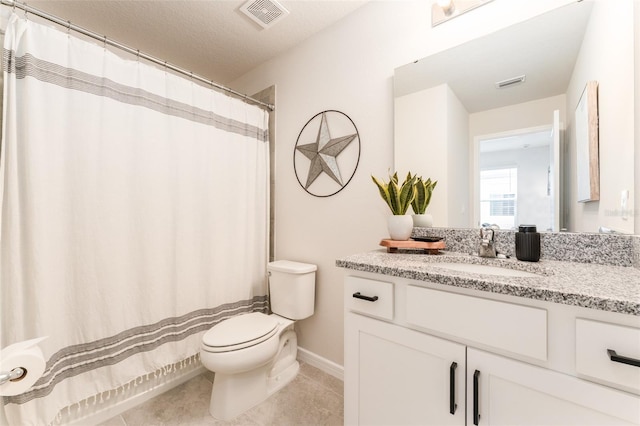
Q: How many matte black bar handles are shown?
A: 4